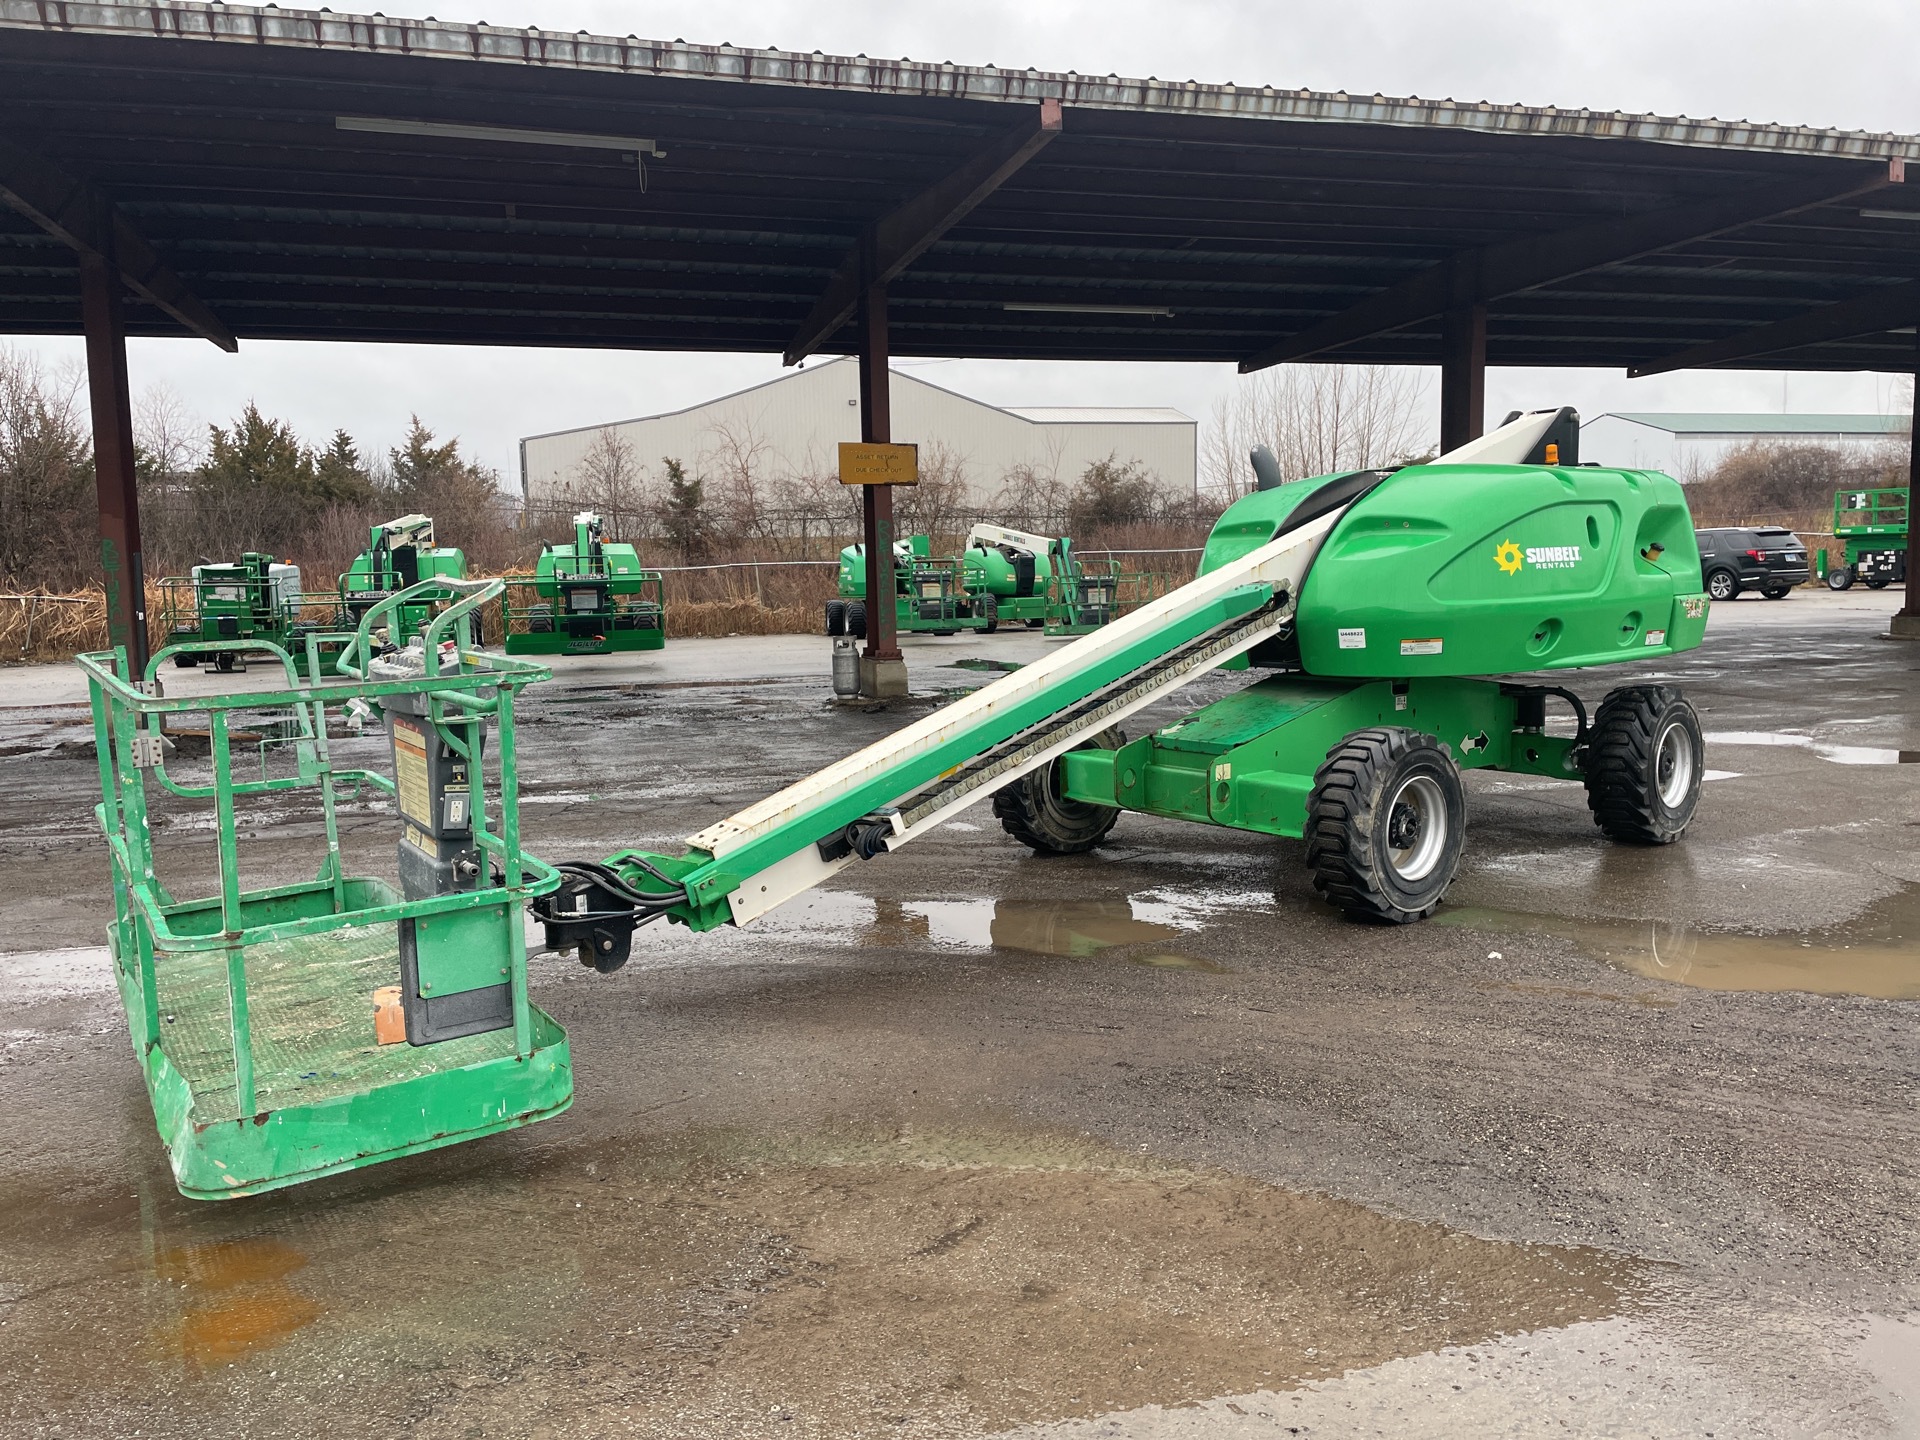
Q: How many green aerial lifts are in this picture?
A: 7